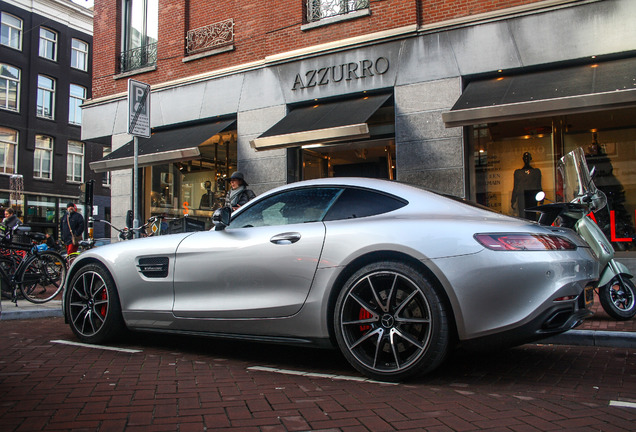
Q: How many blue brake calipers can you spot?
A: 0